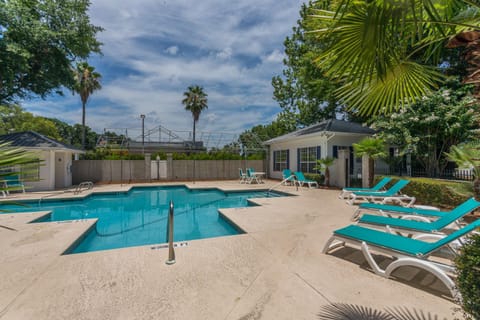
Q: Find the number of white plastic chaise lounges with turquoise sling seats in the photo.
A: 7